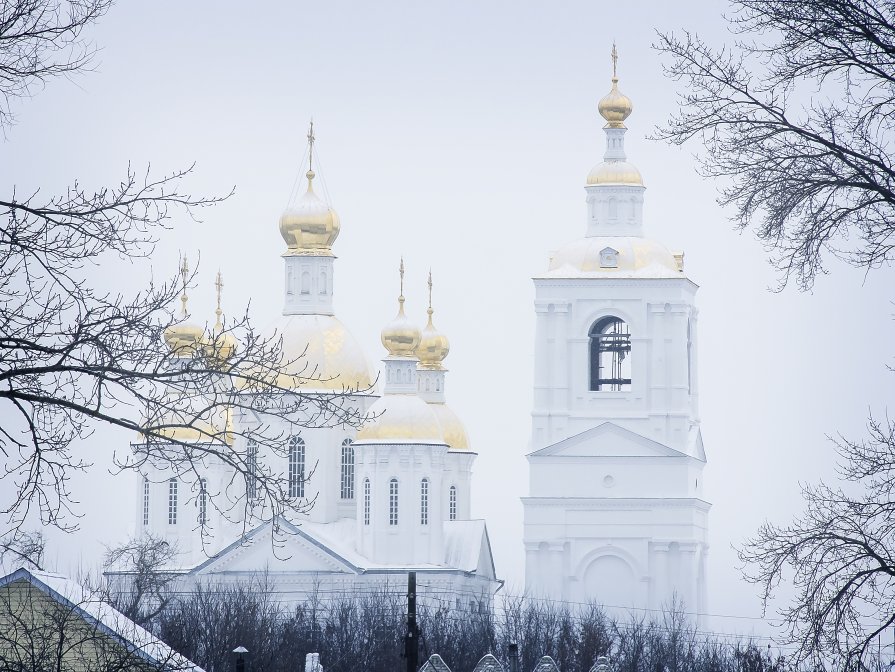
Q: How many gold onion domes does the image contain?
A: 6